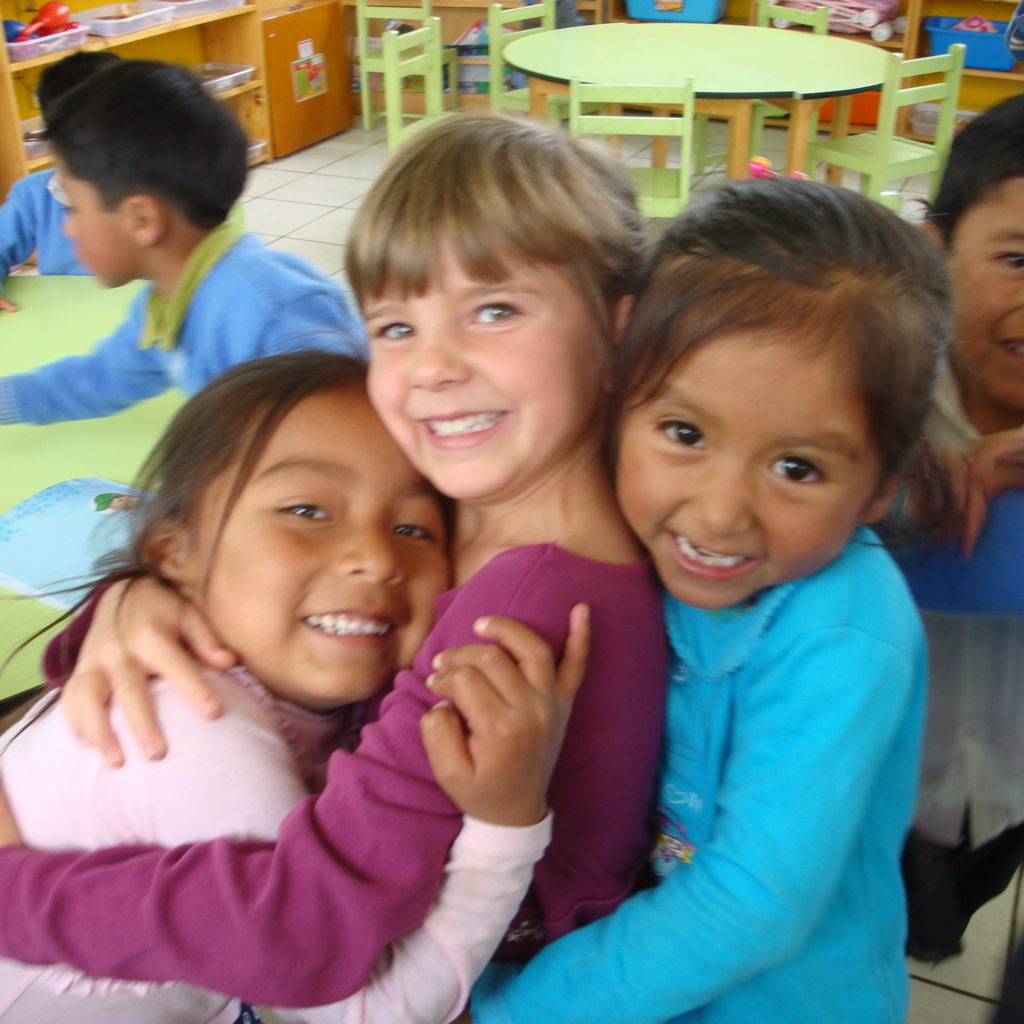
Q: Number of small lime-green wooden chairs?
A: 6